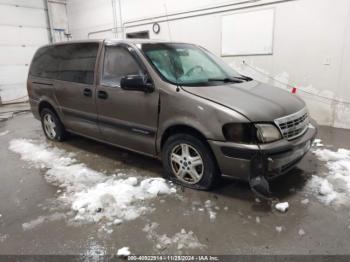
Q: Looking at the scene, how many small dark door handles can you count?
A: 2